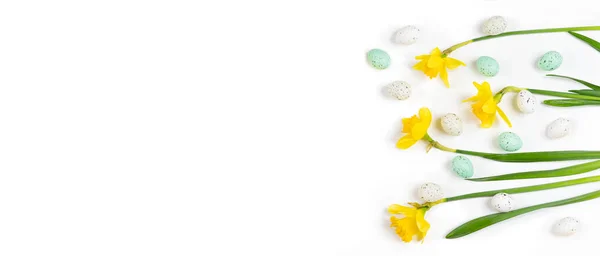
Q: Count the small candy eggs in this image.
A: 14